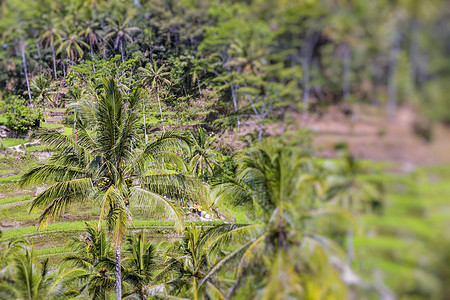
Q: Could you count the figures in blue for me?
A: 2